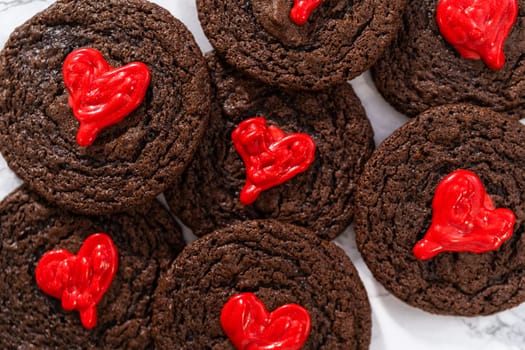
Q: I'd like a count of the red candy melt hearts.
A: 7